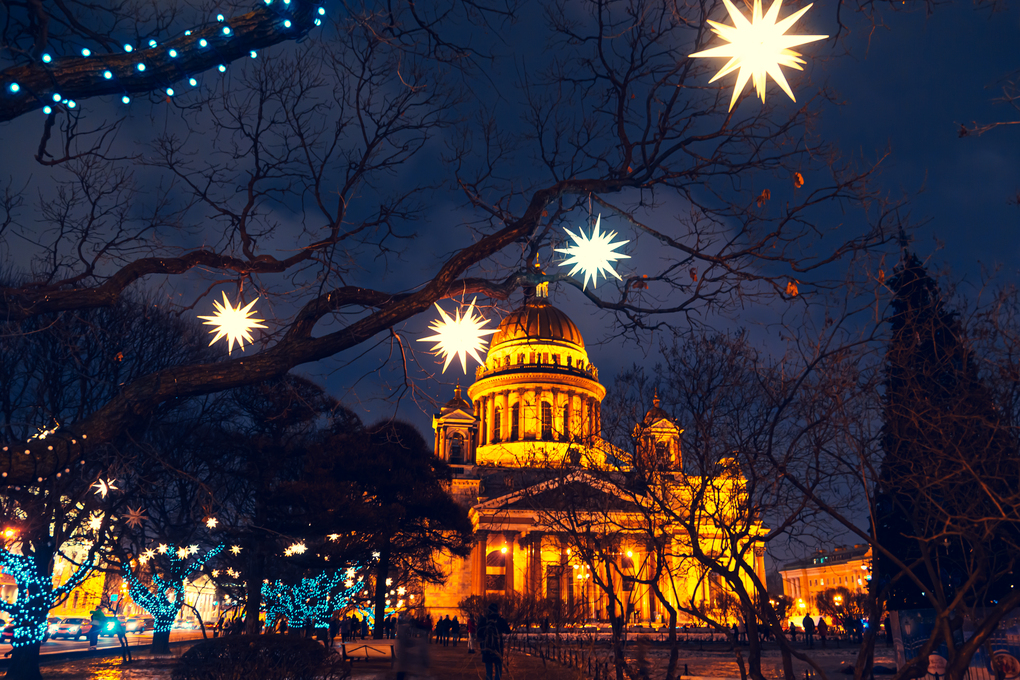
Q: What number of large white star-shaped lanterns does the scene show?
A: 4